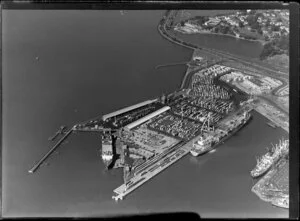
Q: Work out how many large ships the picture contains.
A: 3